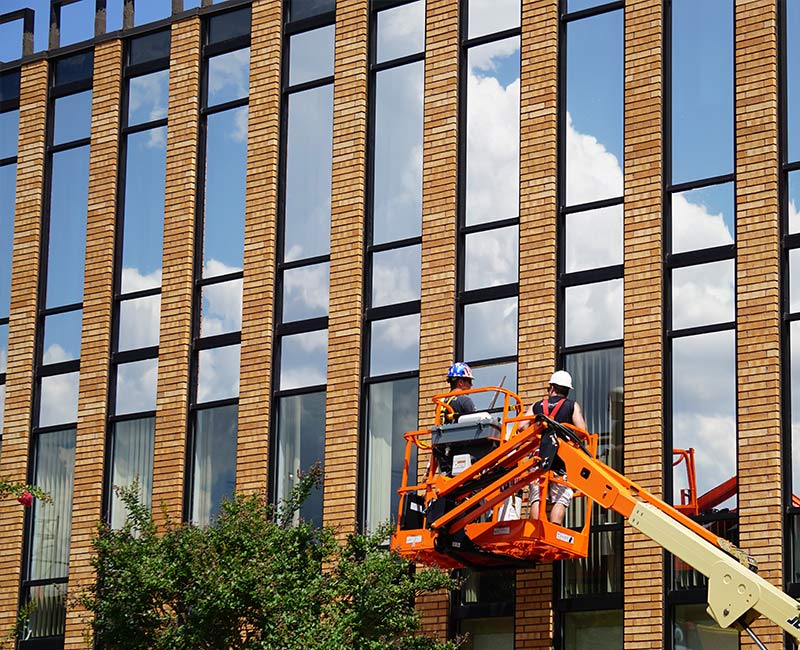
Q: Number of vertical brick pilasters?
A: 9